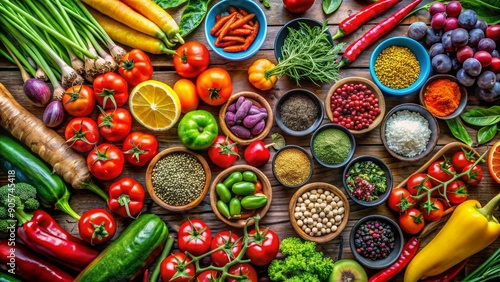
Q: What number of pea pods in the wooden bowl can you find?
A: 7